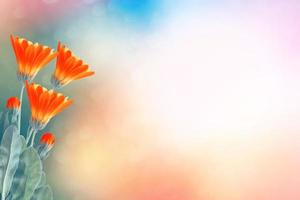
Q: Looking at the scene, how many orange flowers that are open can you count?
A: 3